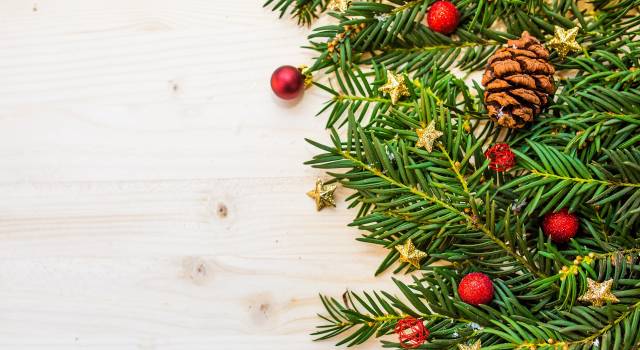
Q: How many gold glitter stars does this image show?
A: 8